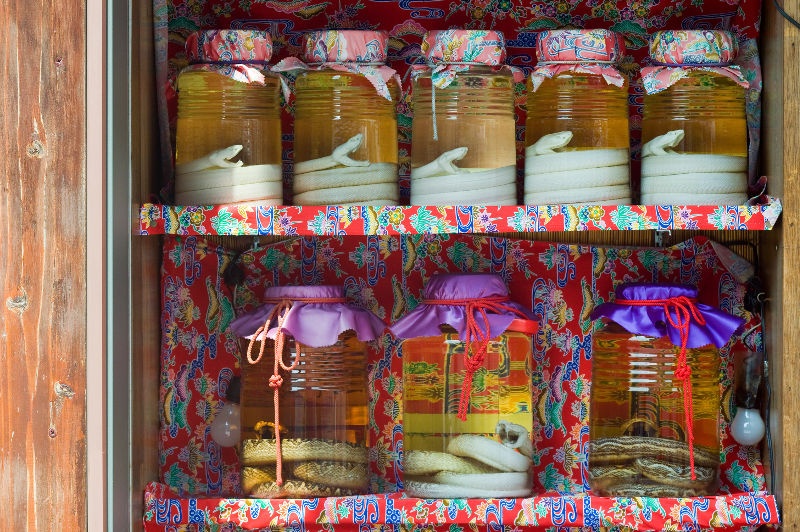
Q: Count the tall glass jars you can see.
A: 8